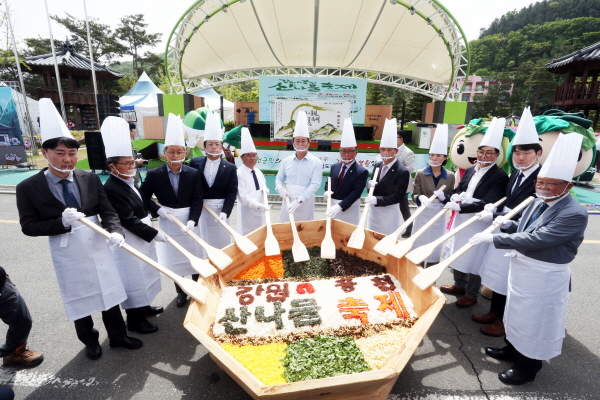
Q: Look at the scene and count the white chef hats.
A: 12